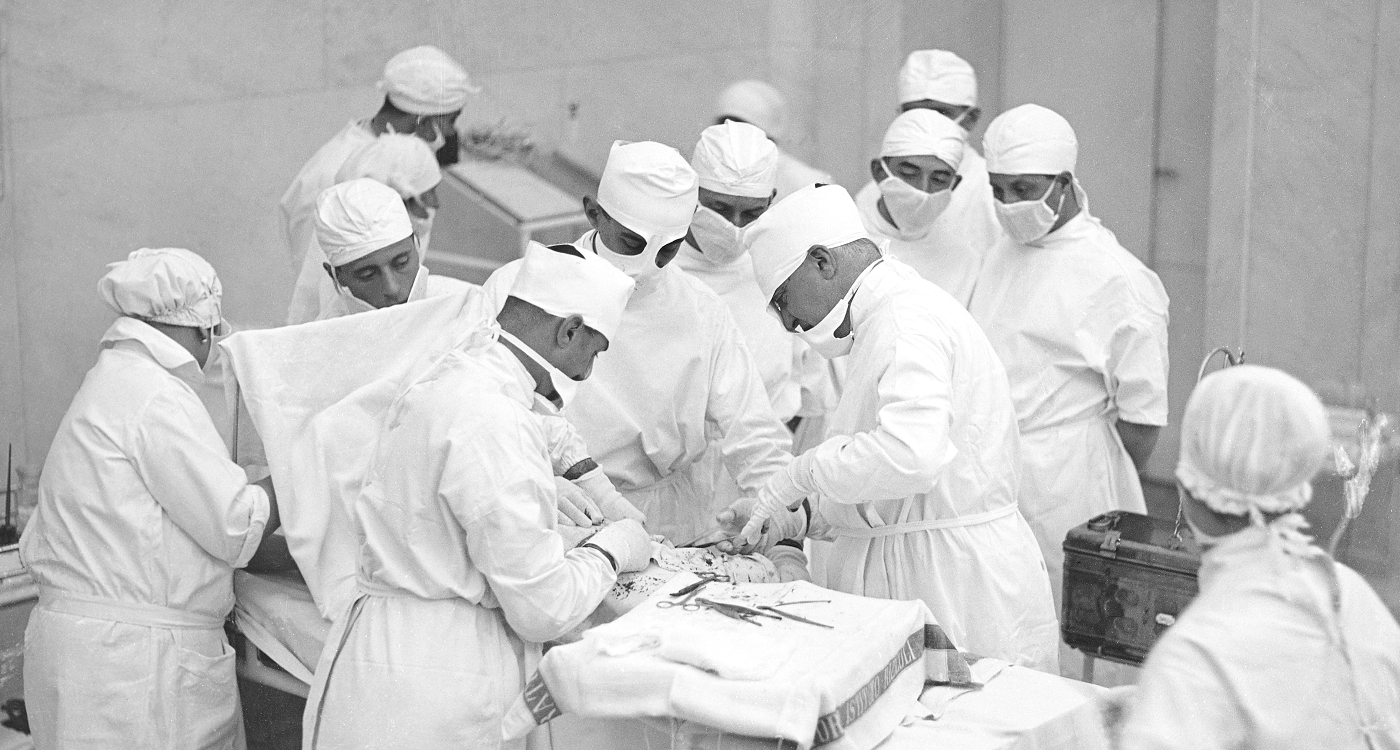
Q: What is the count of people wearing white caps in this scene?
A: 13